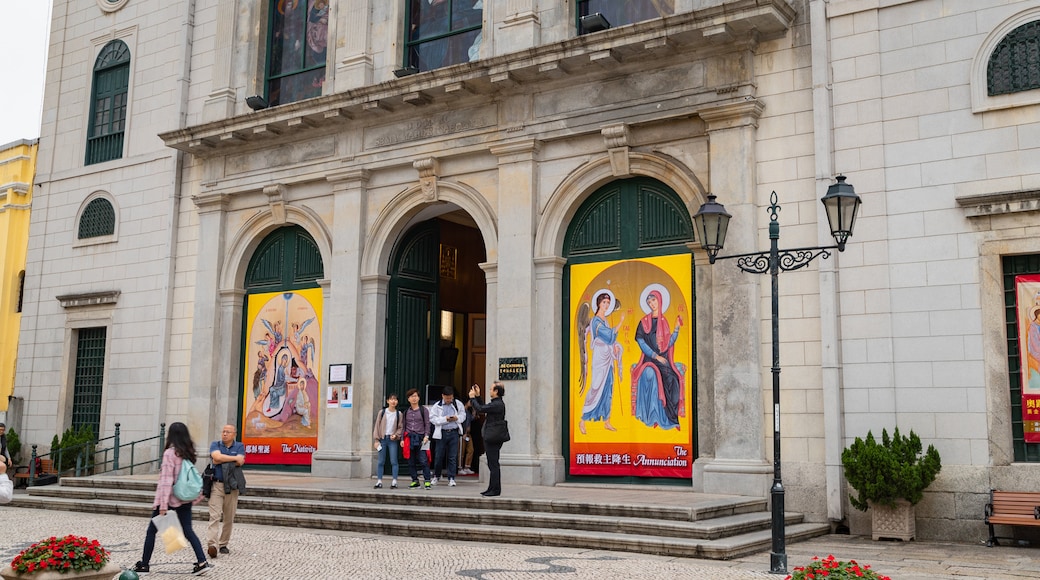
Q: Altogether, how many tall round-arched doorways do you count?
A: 3